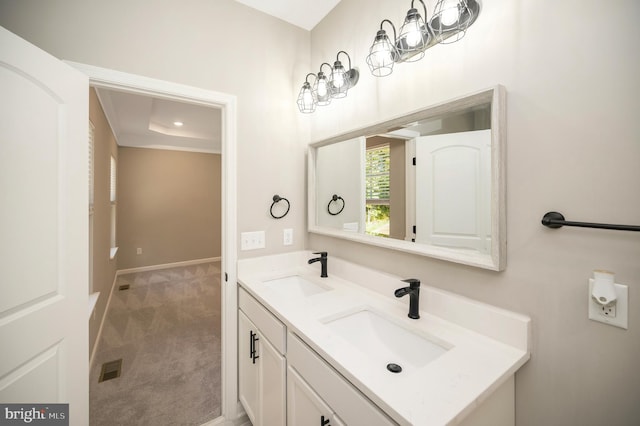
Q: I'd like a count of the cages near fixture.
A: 6